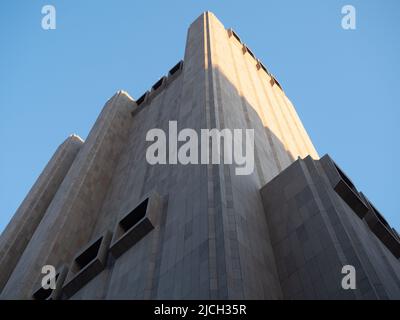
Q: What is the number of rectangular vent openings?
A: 12